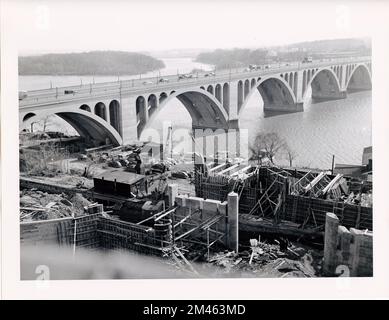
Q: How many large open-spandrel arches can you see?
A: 5